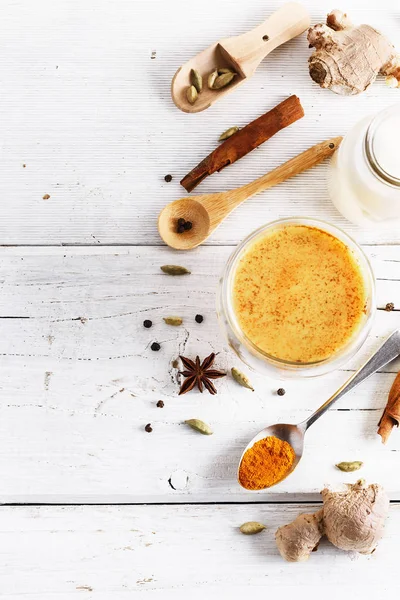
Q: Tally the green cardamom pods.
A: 12